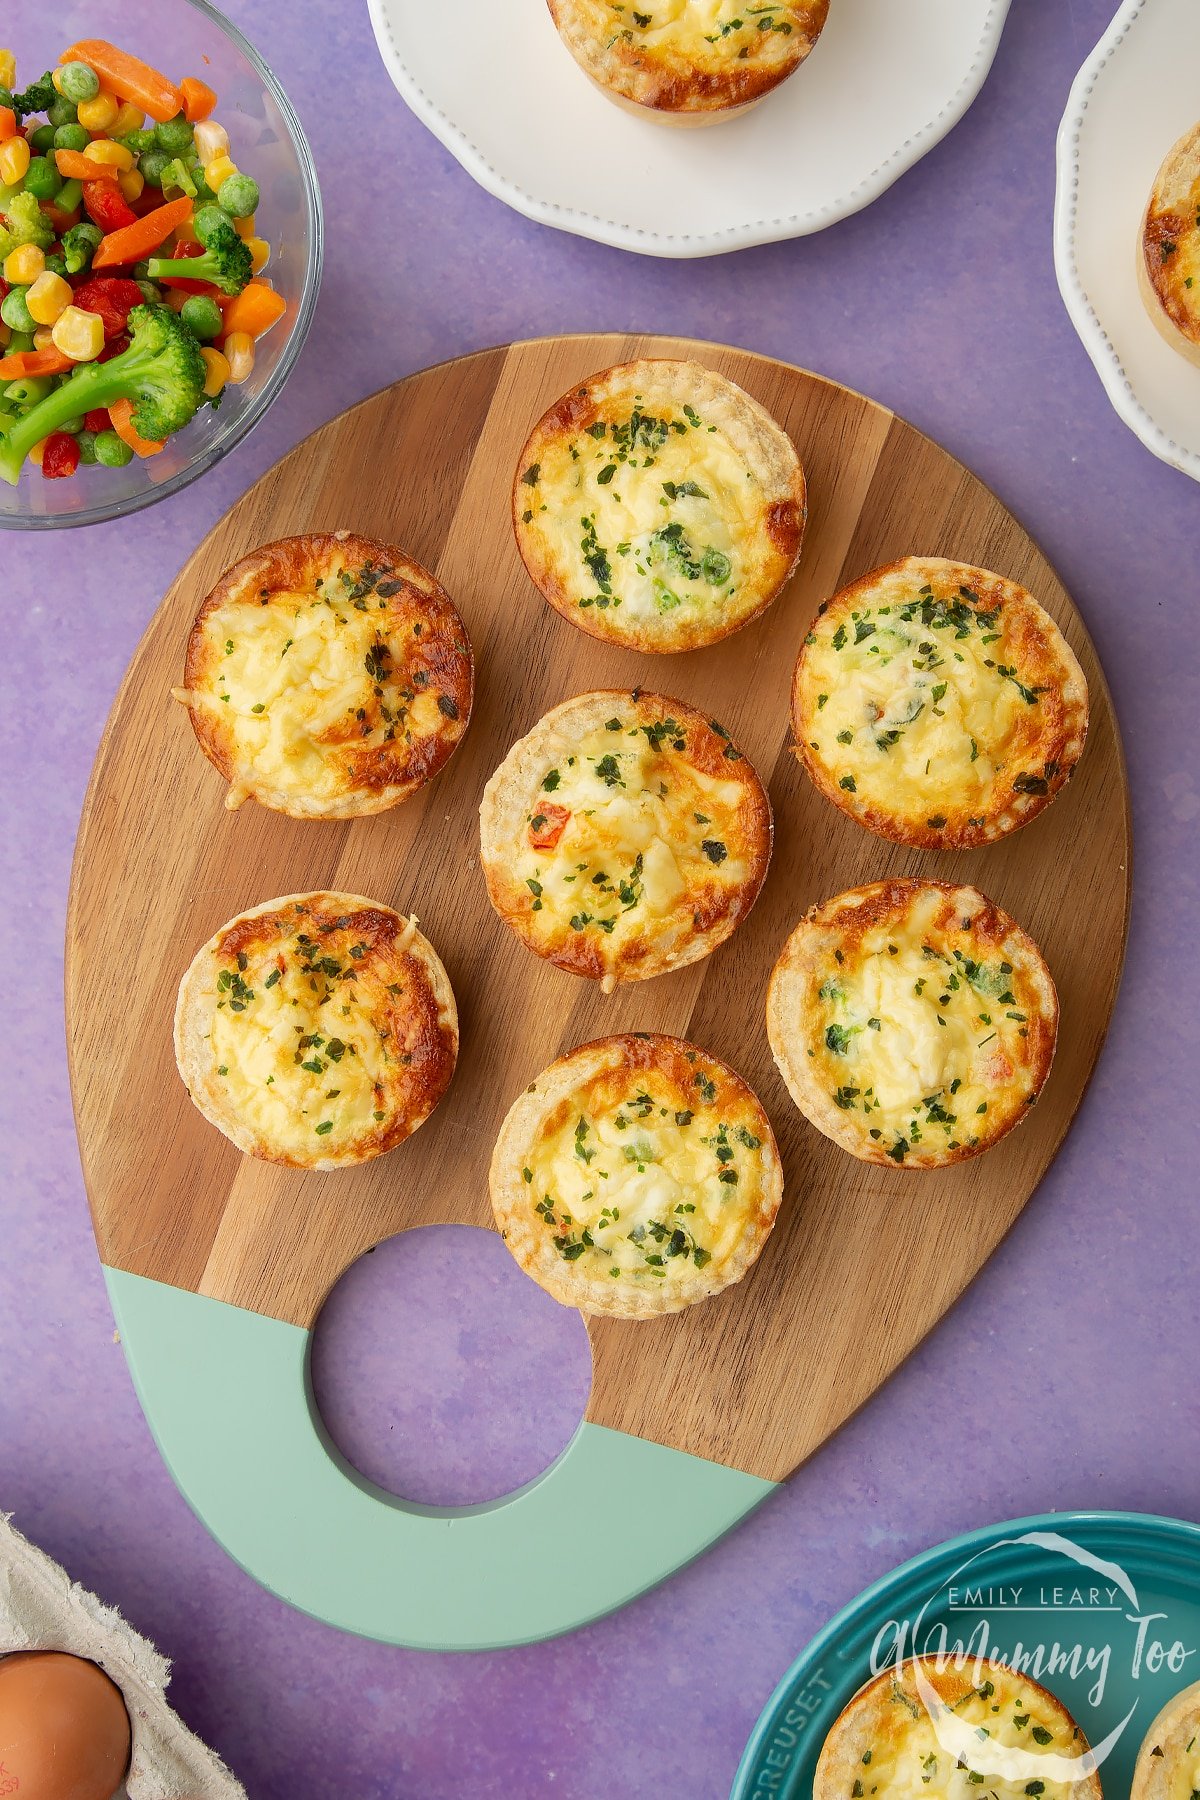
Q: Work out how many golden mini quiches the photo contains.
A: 11